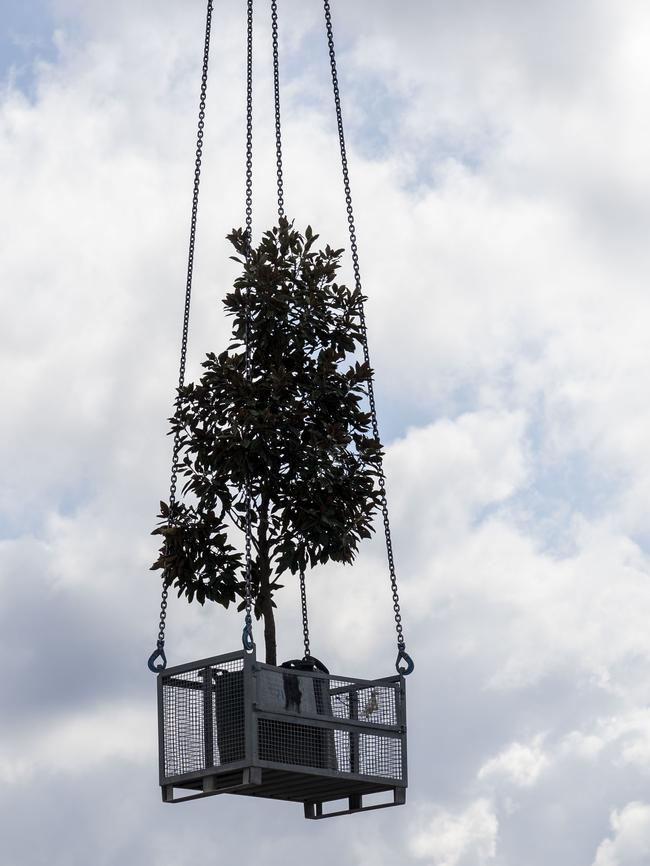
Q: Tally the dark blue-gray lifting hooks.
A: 3